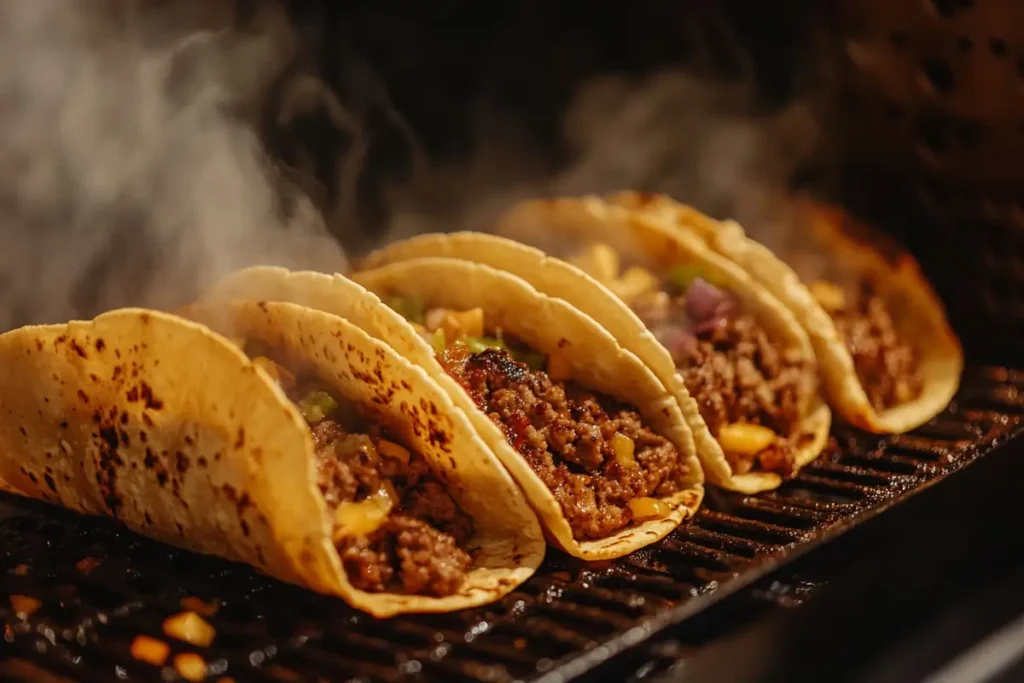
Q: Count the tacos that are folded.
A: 4